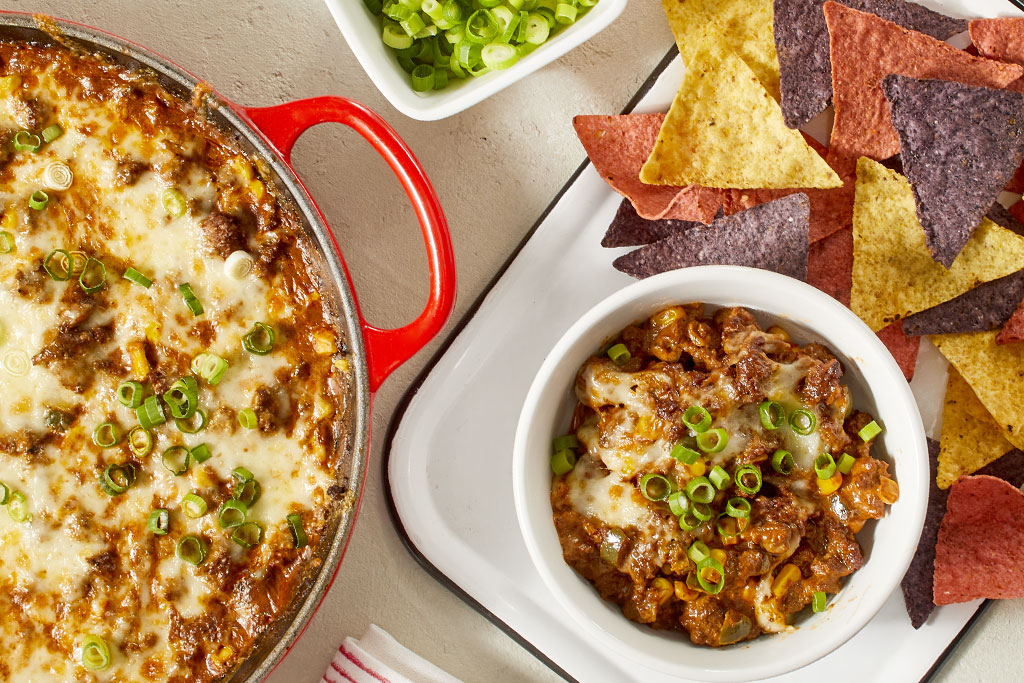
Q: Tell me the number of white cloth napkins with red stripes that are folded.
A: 1